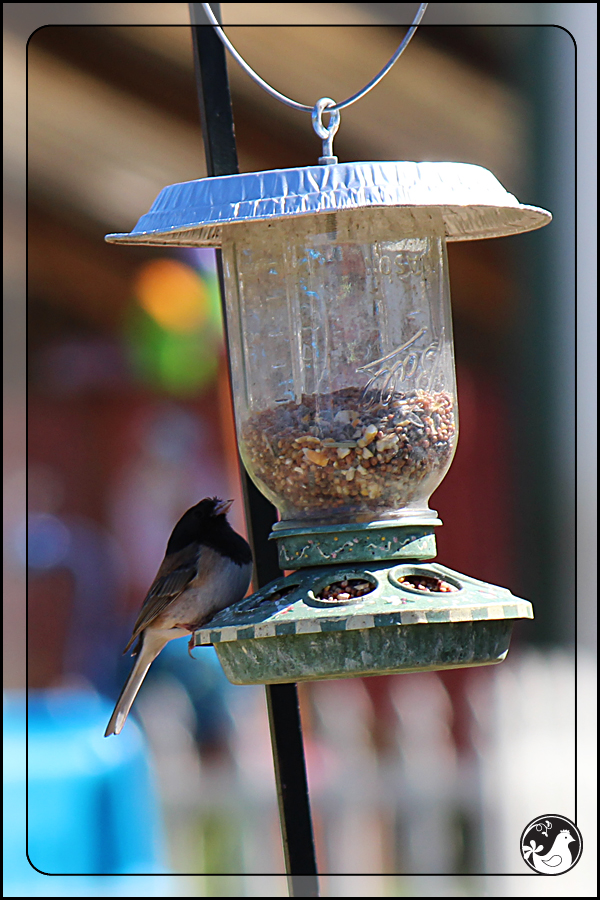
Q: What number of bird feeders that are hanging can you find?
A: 1